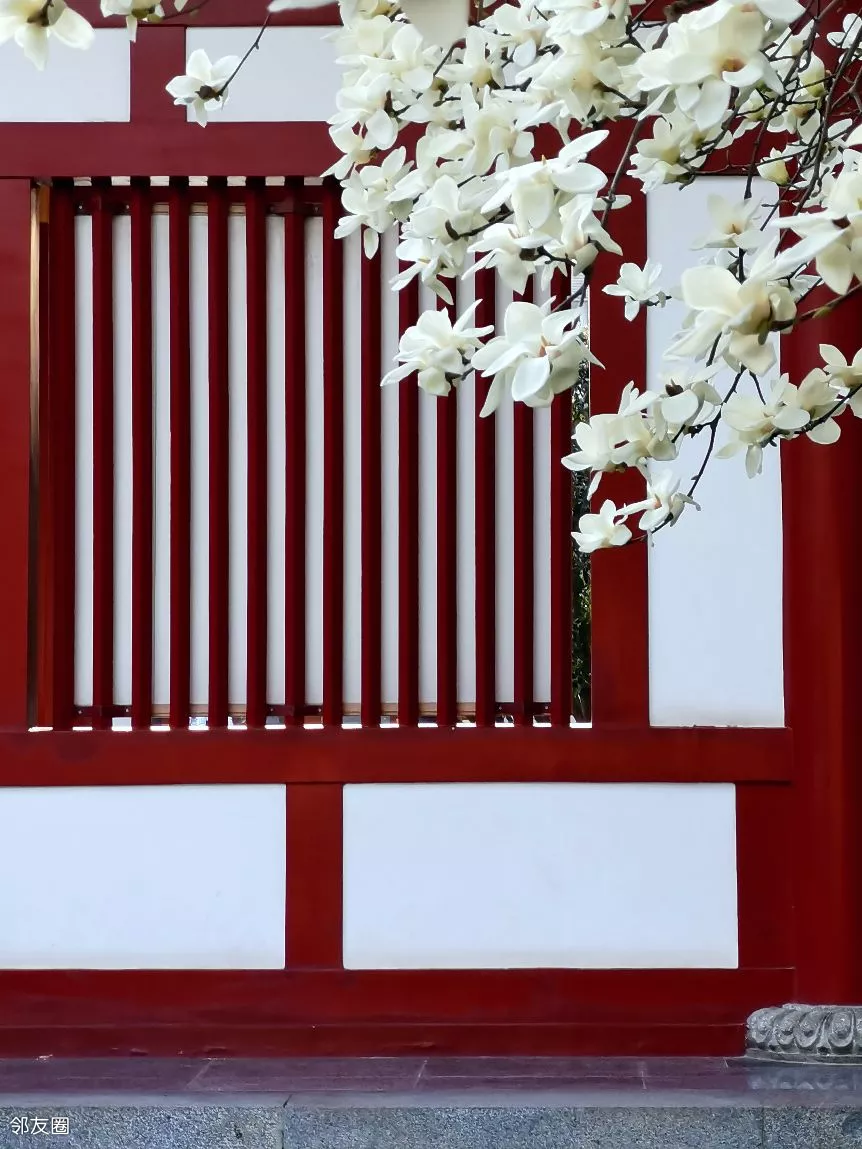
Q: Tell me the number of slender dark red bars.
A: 14